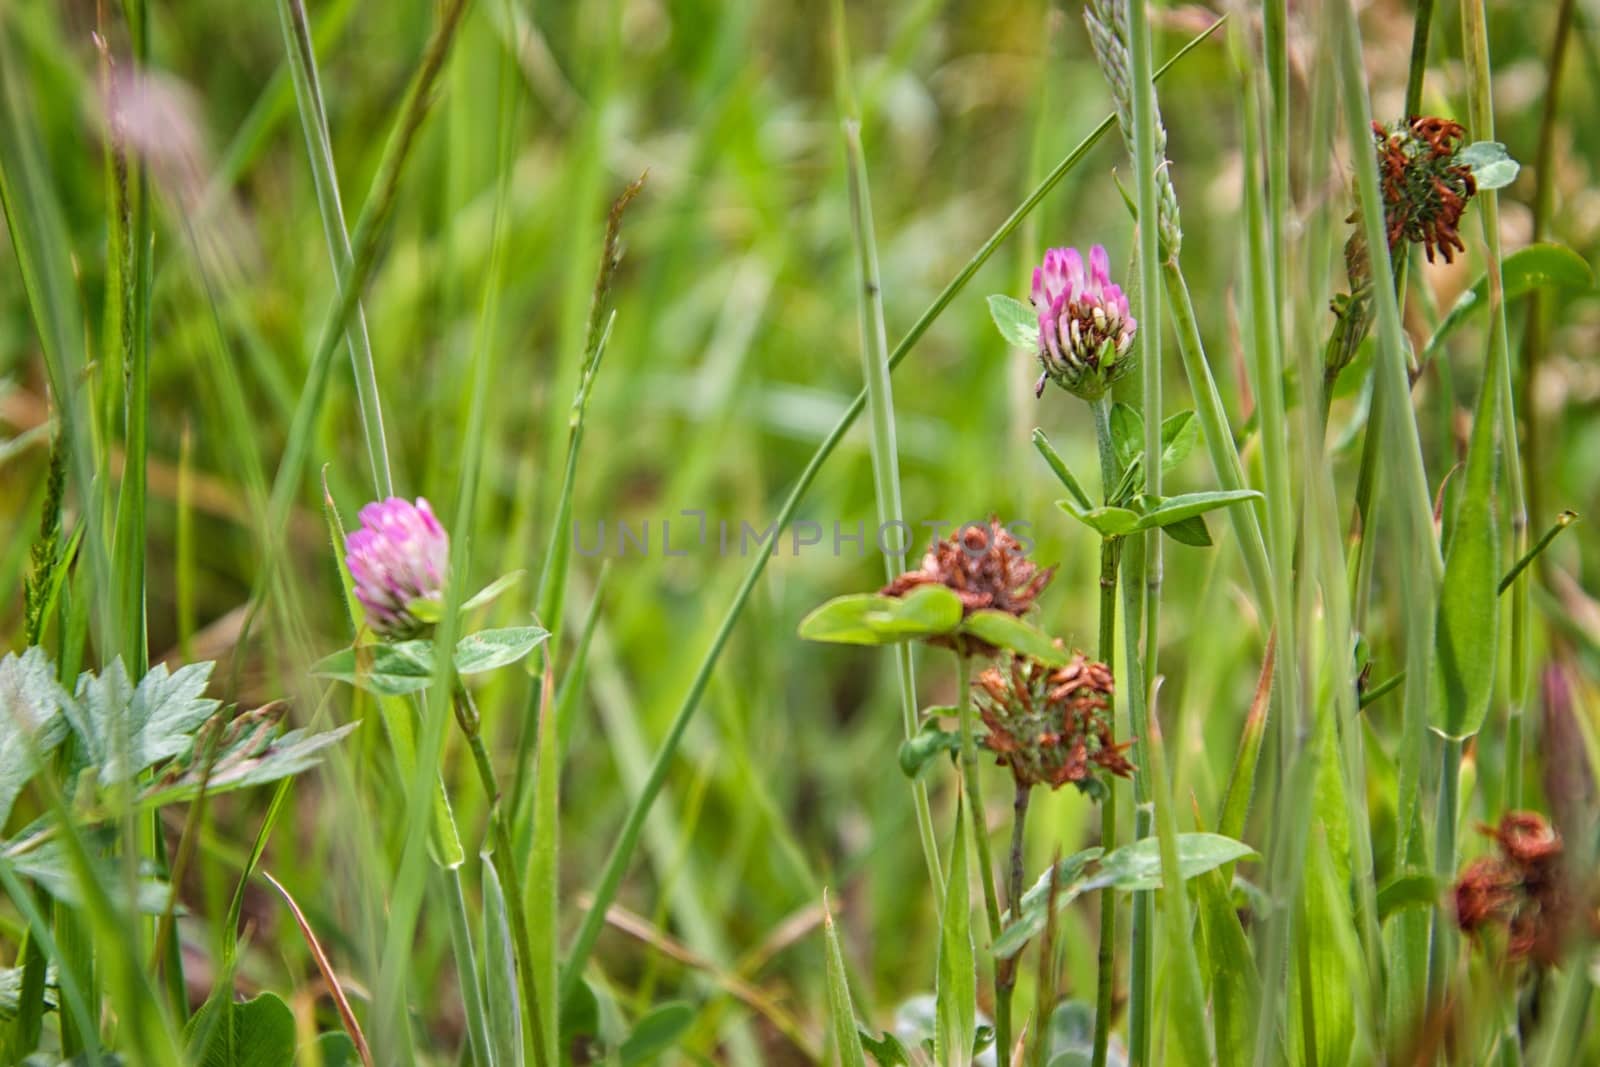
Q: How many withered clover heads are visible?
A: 4